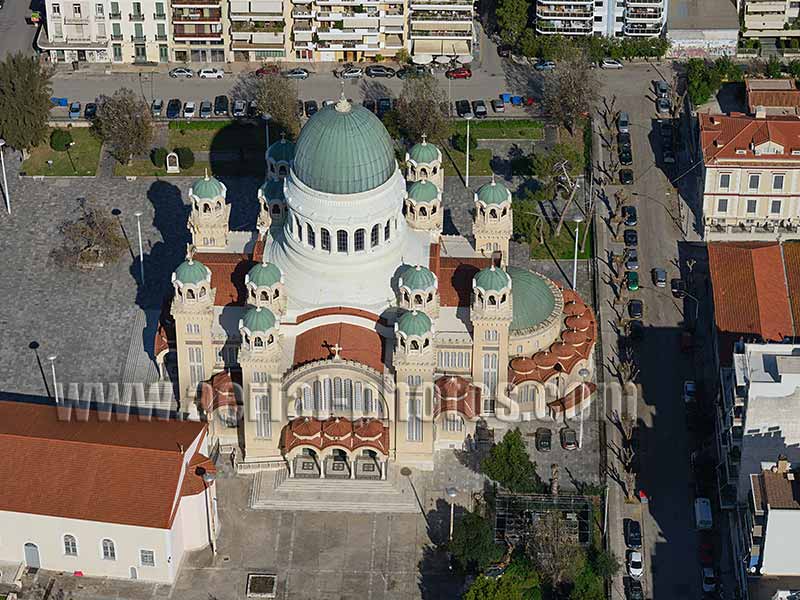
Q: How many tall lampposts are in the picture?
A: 9